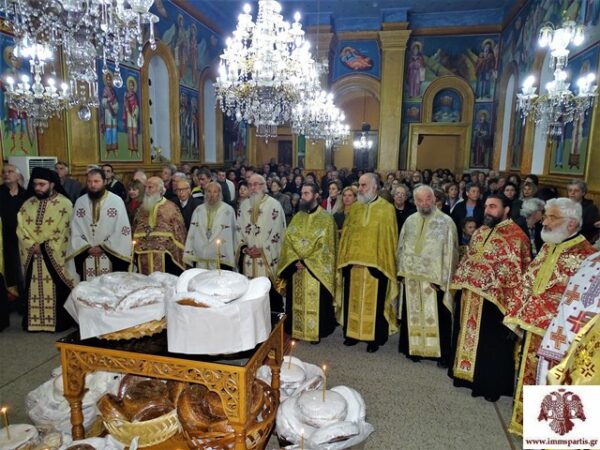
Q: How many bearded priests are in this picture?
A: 10